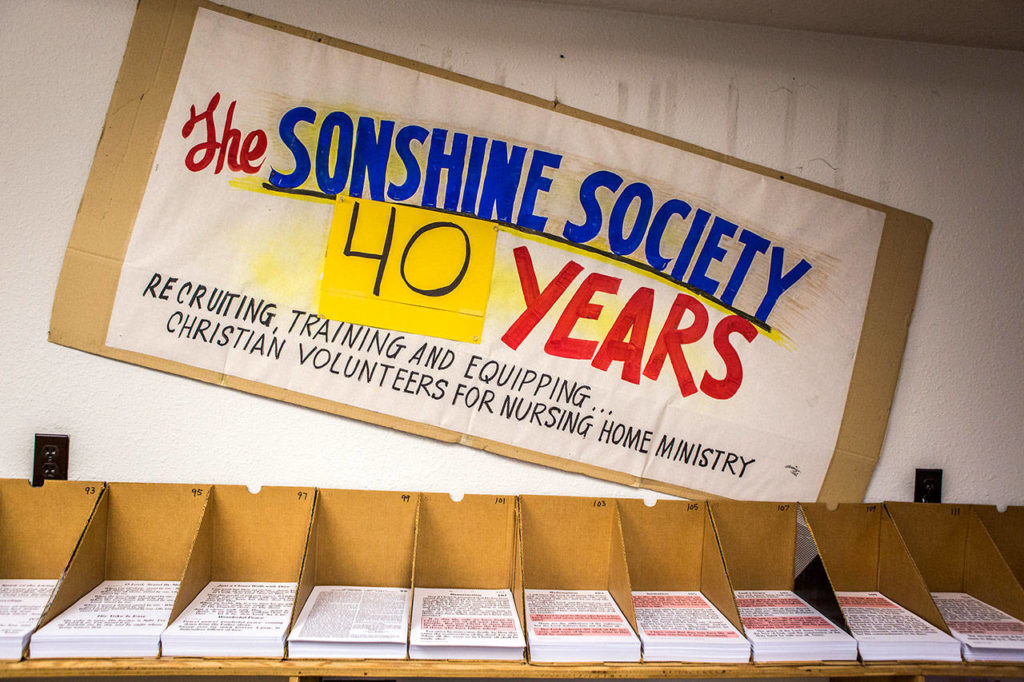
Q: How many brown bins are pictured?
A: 11